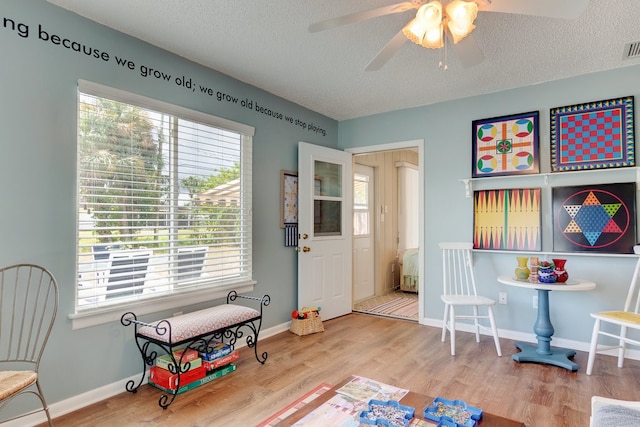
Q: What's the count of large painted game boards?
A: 4